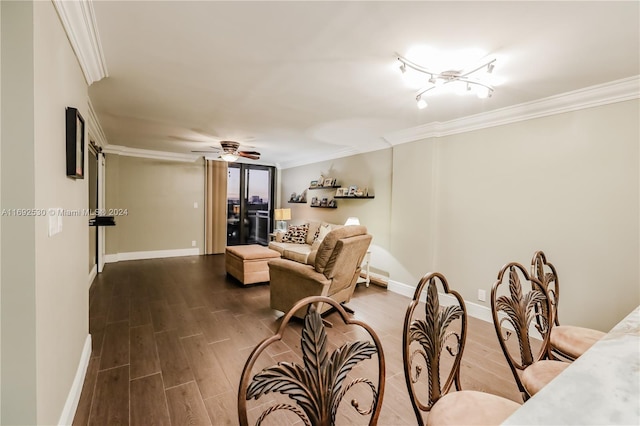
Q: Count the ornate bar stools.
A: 4